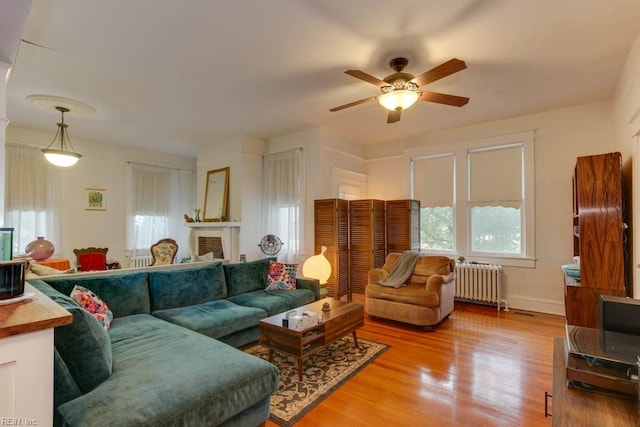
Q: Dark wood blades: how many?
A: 5